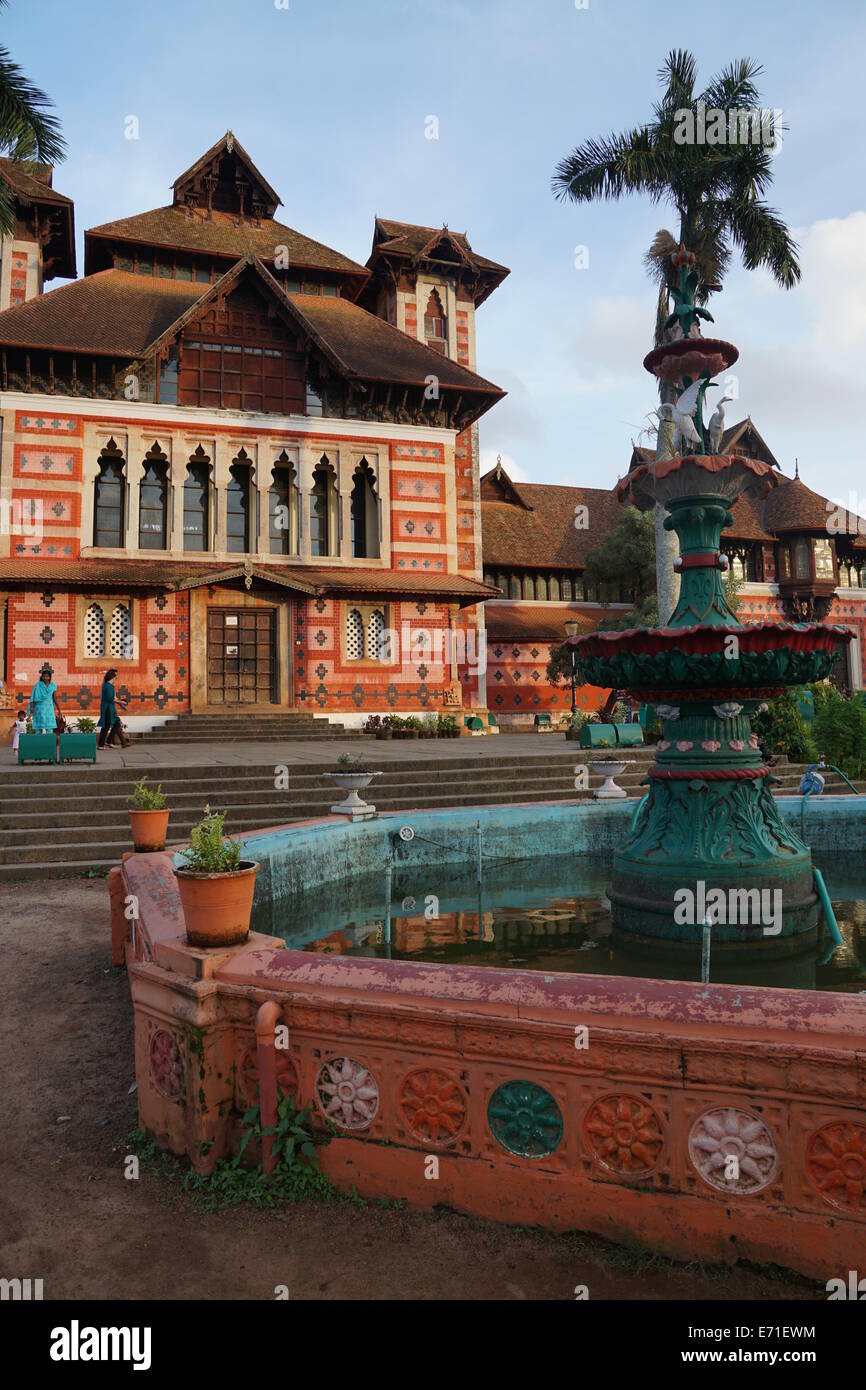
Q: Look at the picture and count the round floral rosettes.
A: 8